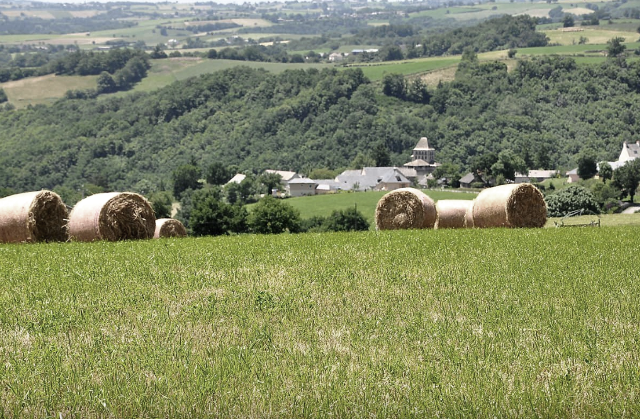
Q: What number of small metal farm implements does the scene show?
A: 1